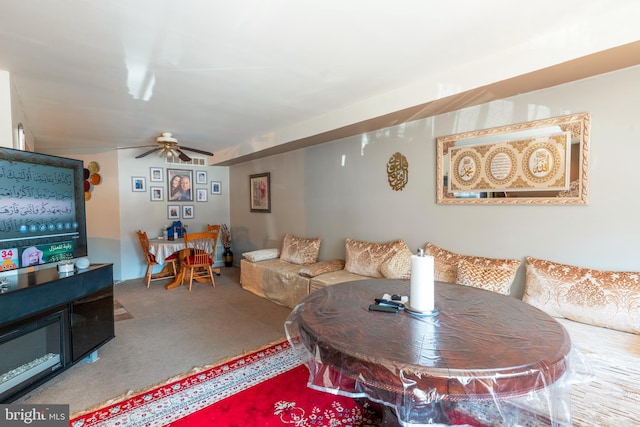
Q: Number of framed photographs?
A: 9